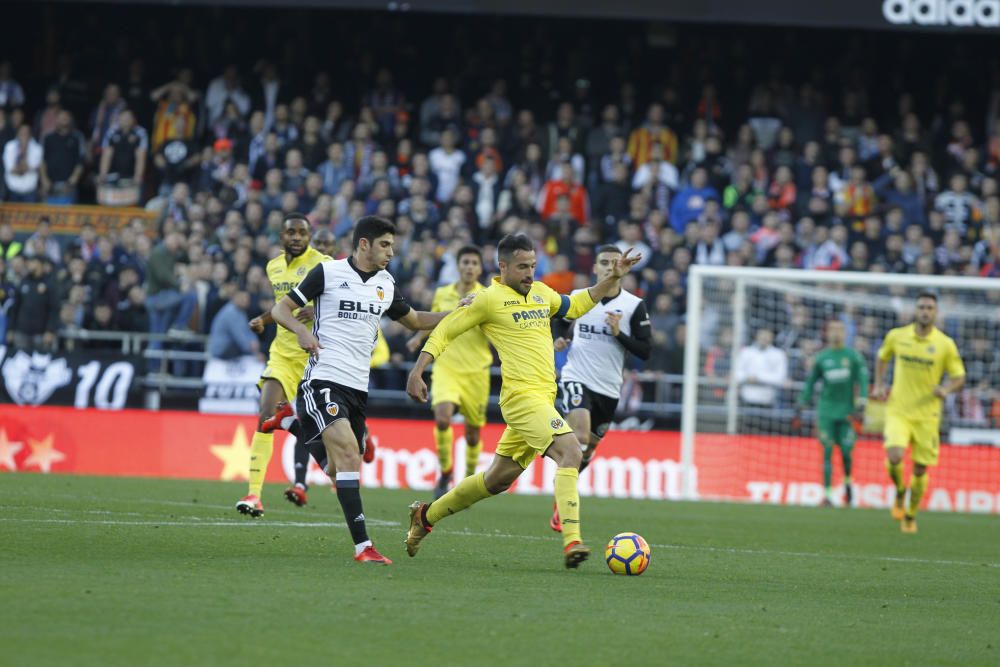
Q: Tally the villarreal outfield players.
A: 4